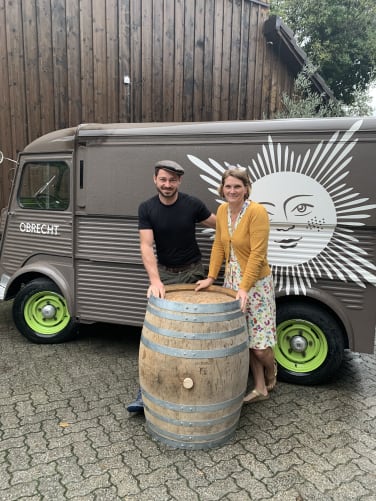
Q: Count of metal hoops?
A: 8